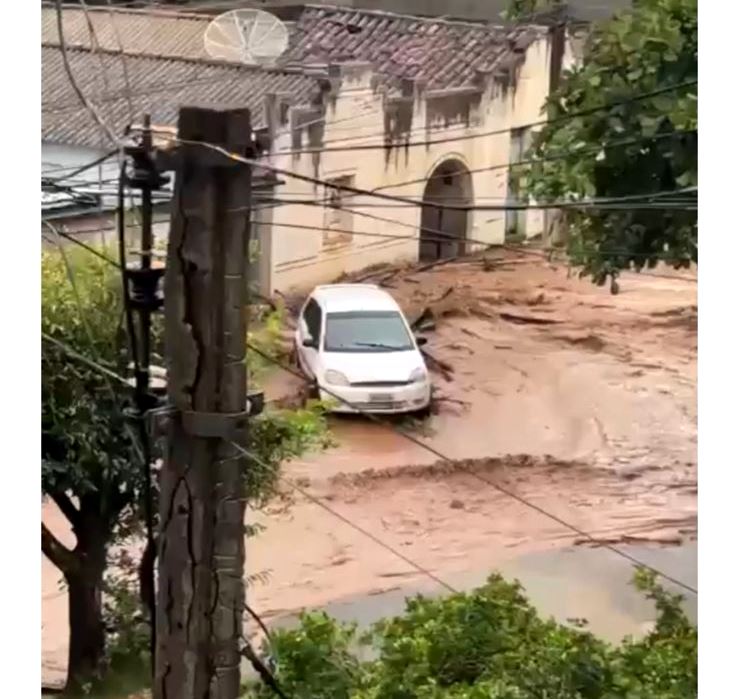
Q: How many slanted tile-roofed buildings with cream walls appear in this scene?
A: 1